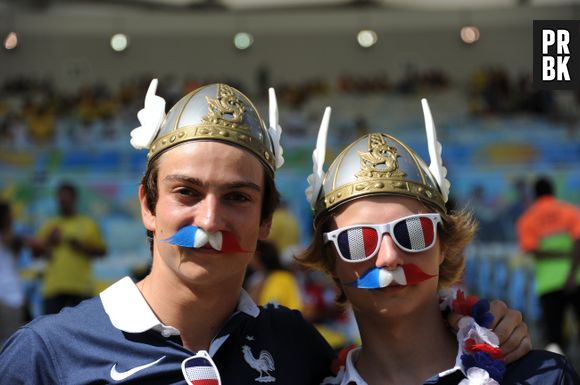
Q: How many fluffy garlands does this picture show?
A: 1